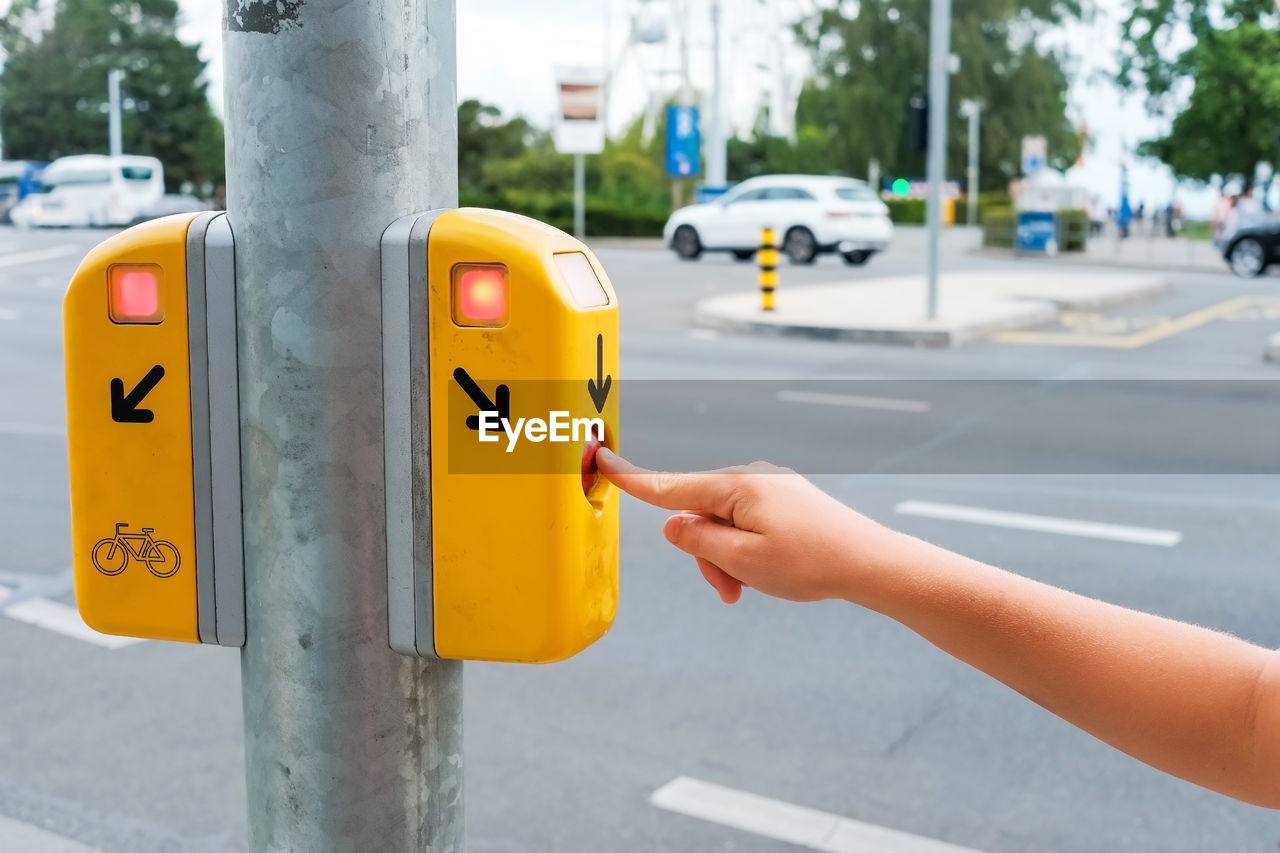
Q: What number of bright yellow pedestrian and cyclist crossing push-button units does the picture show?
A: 2